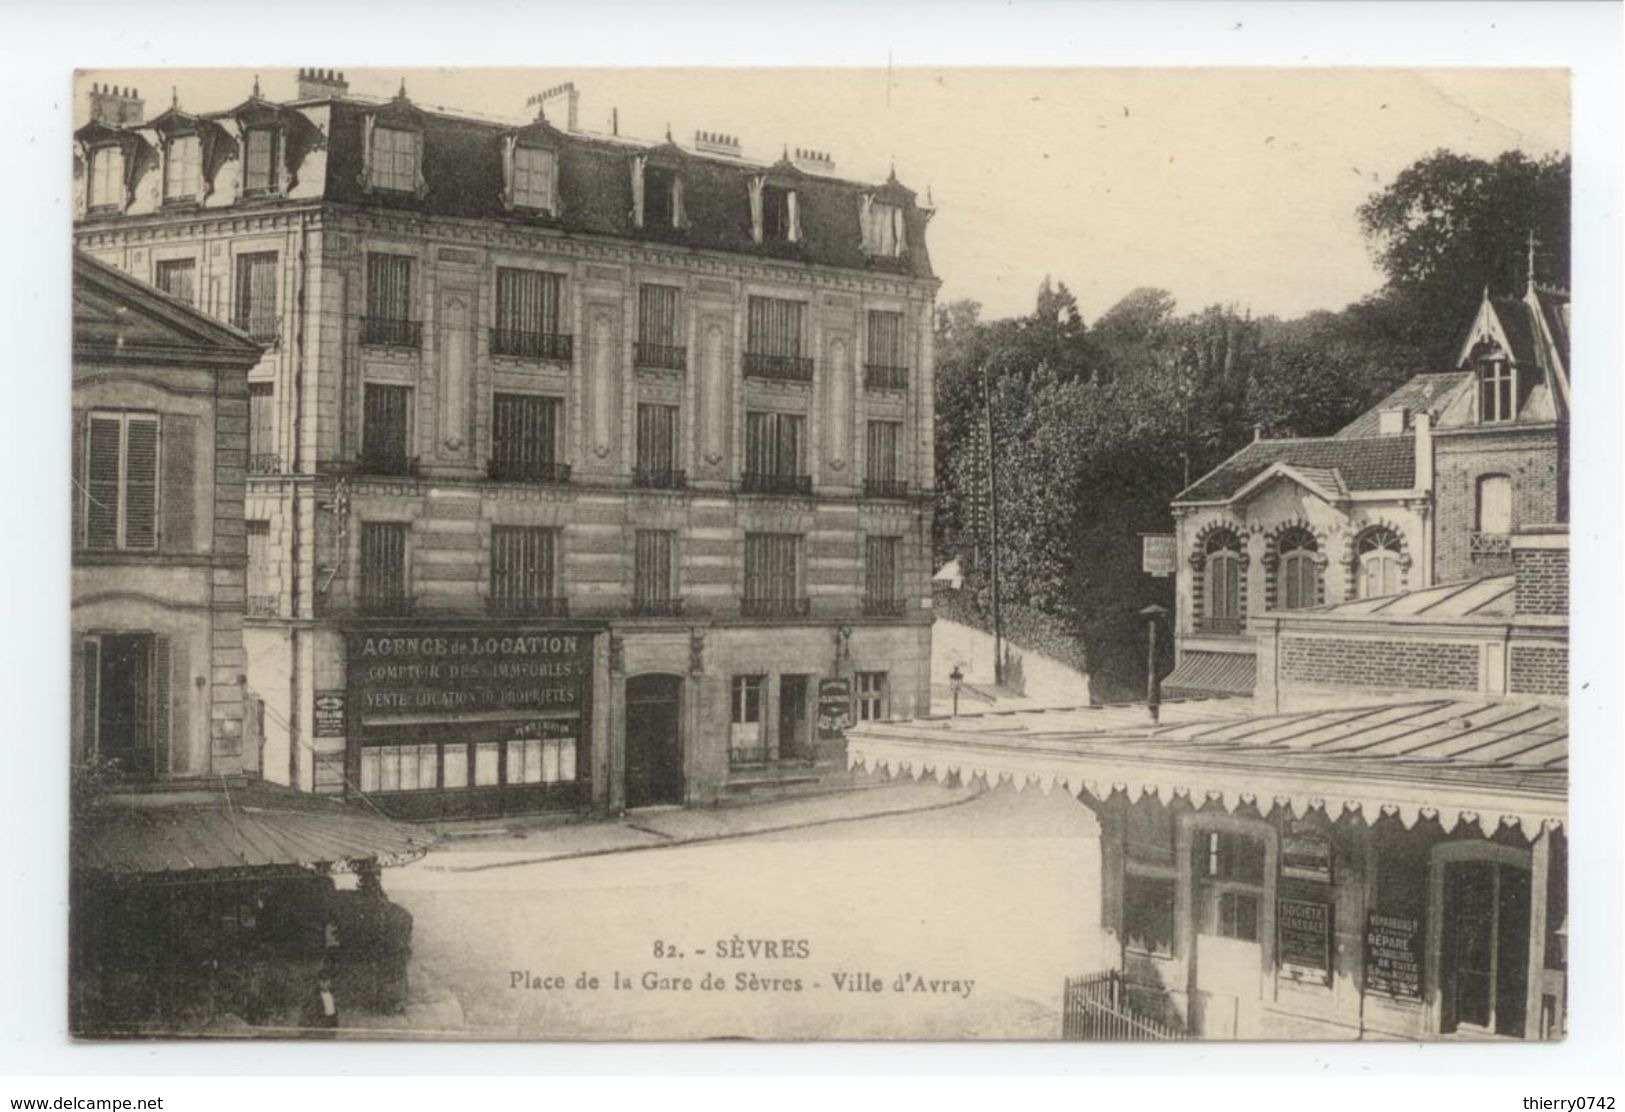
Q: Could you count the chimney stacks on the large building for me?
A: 5